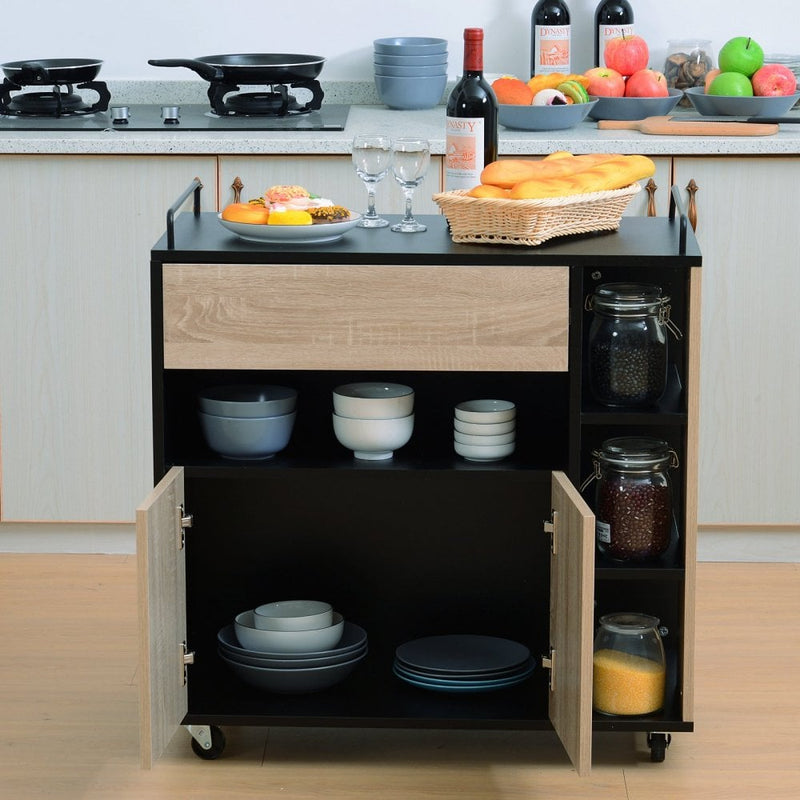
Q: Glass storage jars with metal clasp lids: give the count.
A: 2